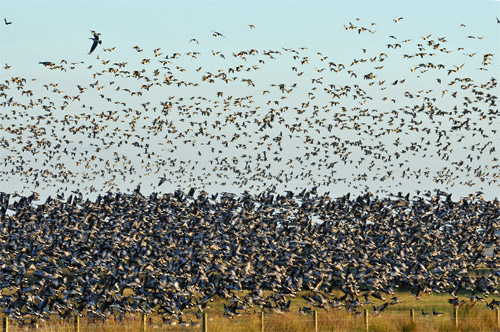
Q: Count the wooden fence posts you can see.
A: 10